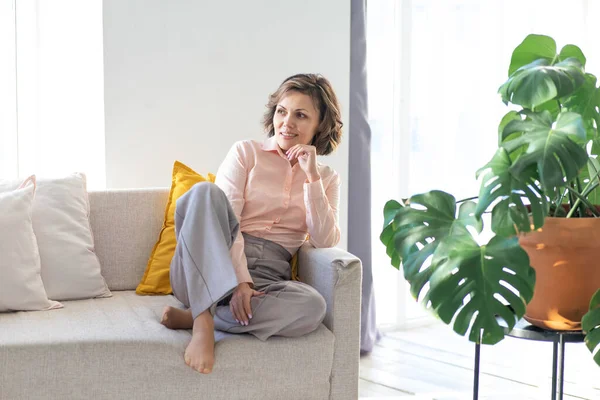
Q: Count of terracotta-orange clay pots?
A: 1